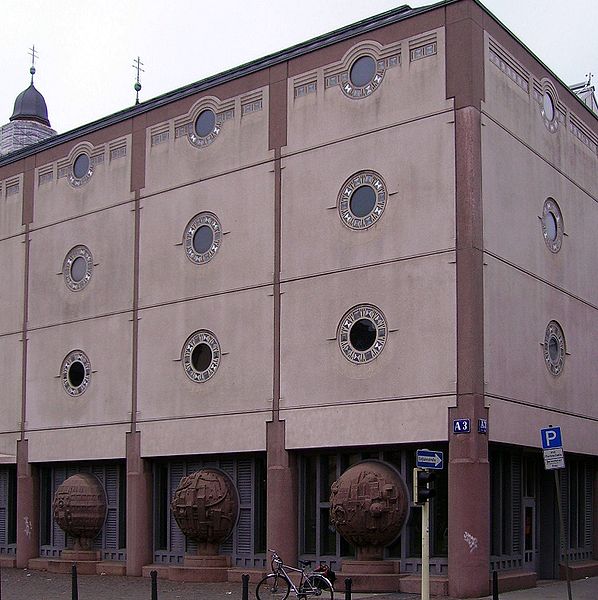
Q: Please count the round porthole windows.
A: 12